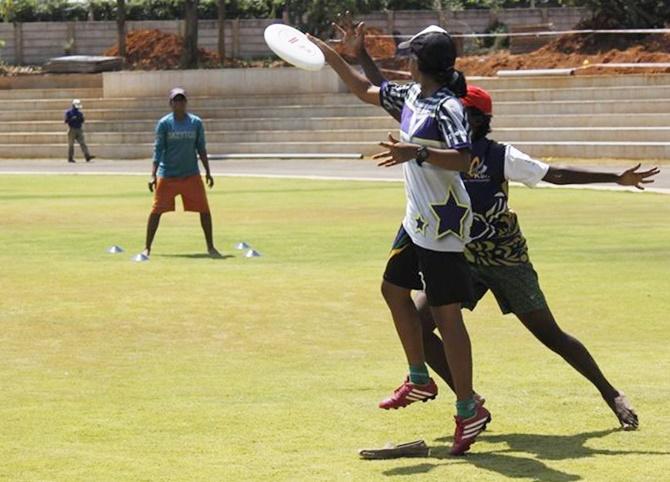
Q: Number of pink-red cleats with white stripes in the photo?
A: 2